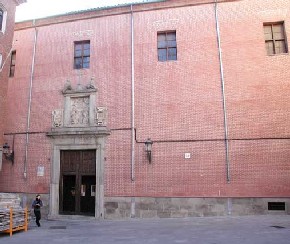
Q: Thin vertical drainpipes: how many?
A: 3